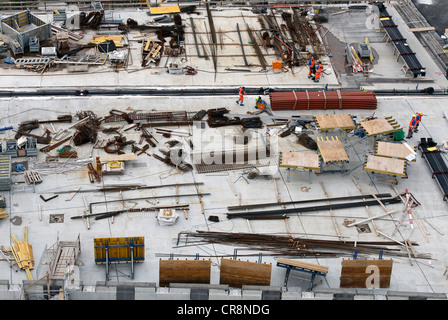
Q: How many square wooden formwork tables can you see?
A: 6